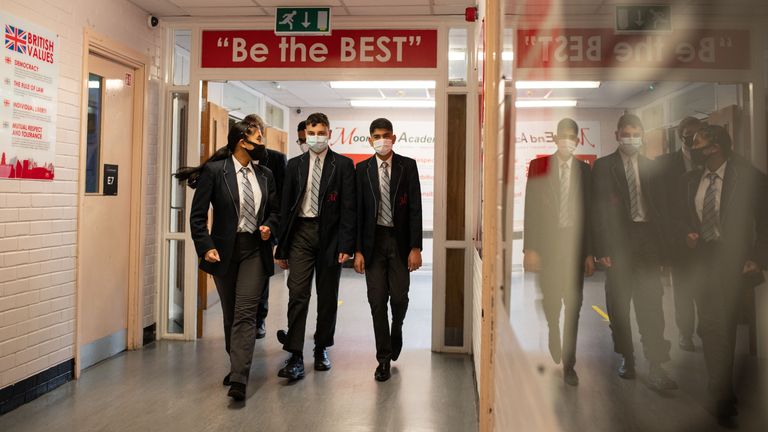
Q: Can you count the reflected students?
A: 4